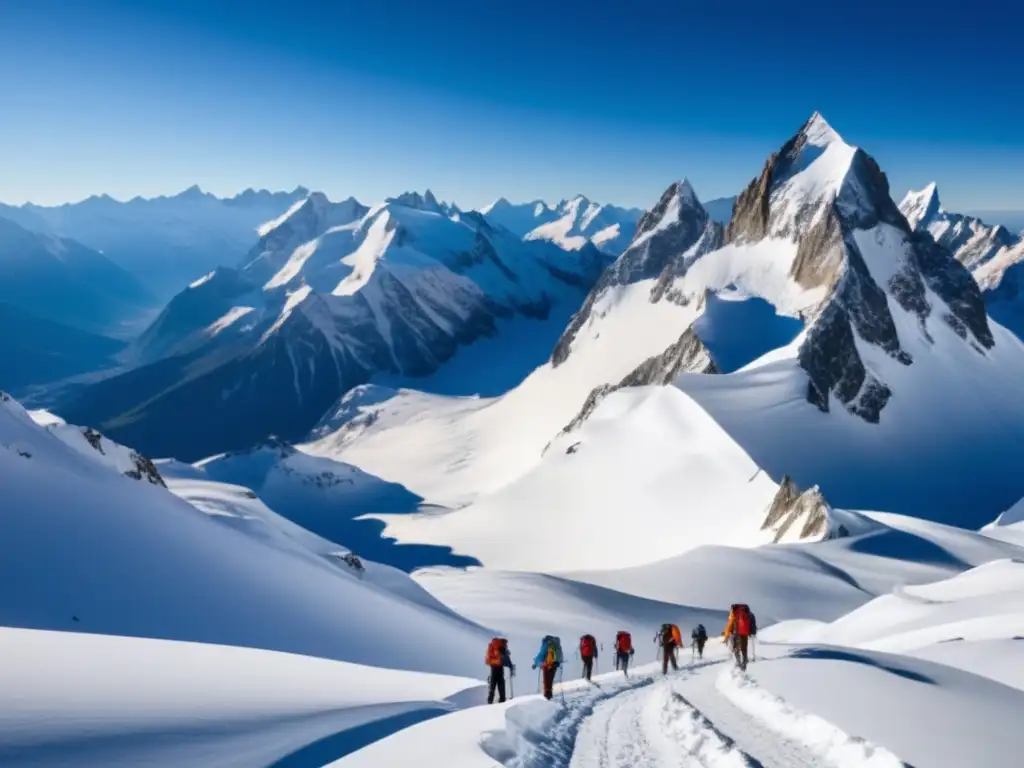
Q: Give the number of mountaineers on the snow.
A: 7